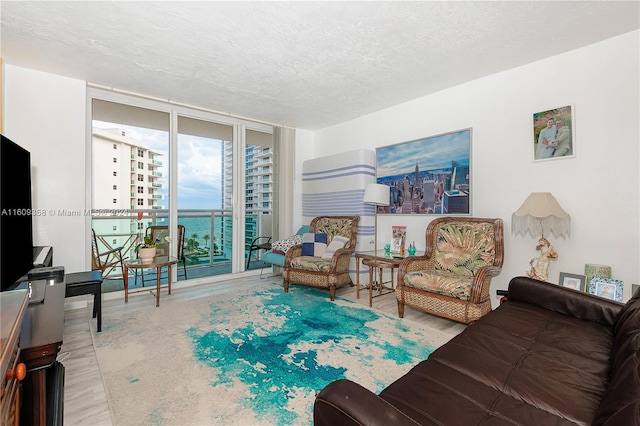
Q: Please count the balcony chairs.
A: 3